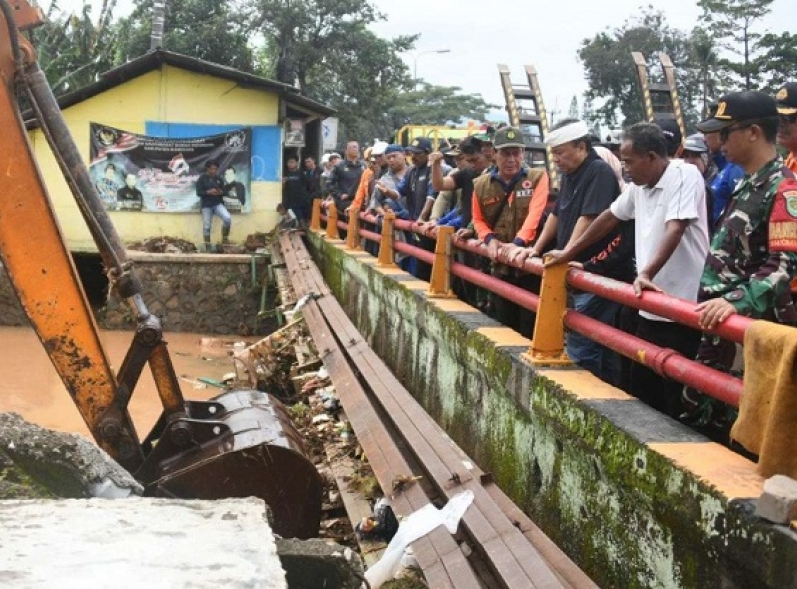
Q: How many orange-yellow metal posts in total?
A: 6